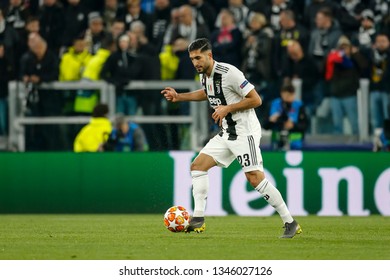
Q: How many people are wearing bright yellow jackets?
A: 4